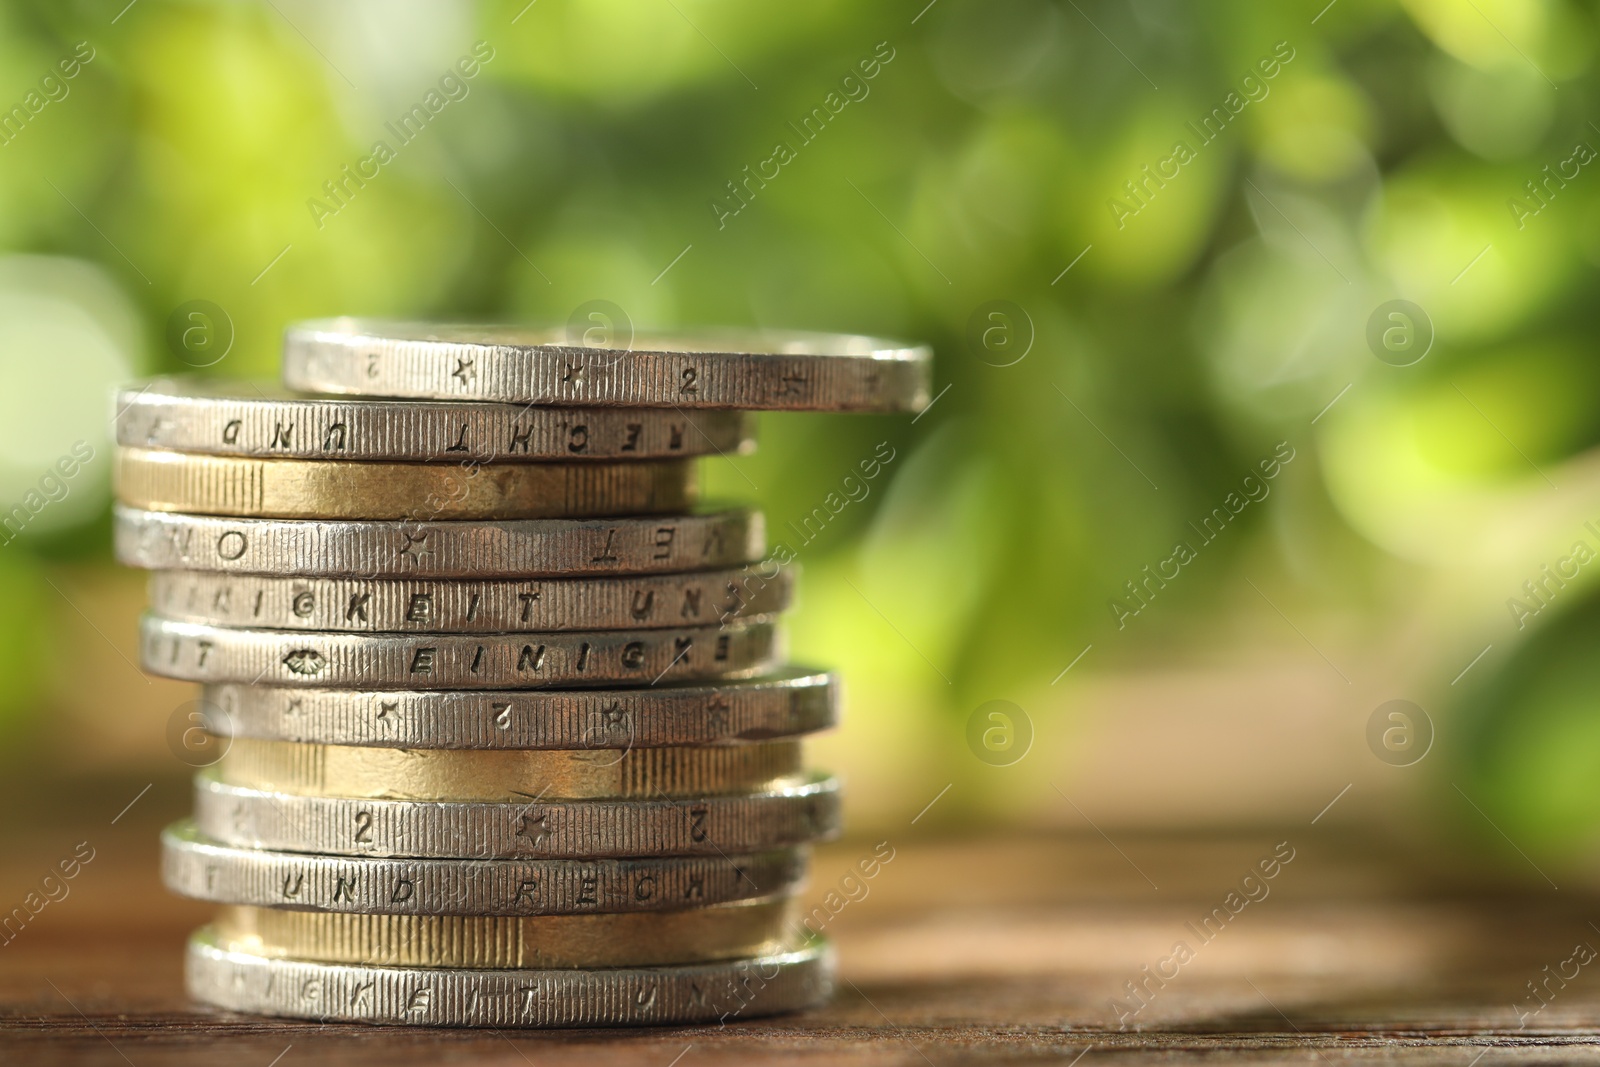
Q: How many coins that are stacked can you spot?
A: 12